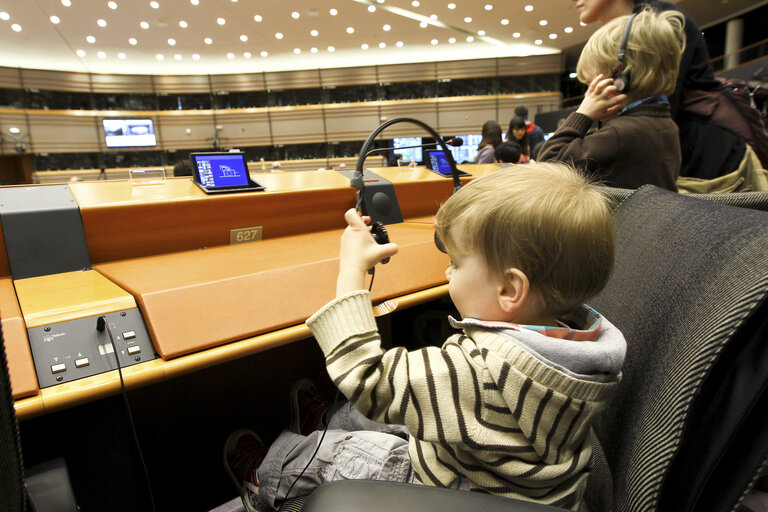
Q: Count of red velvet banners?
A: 0